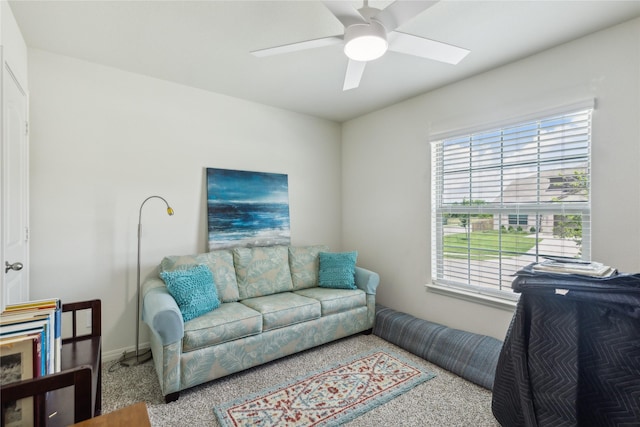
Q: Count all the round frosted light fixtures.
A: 1